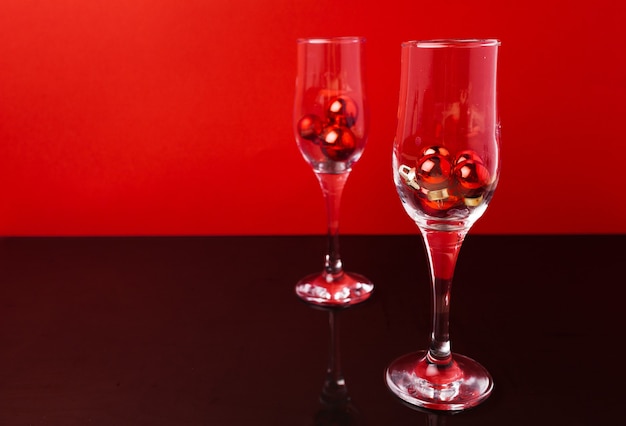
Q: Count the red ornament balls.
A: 8